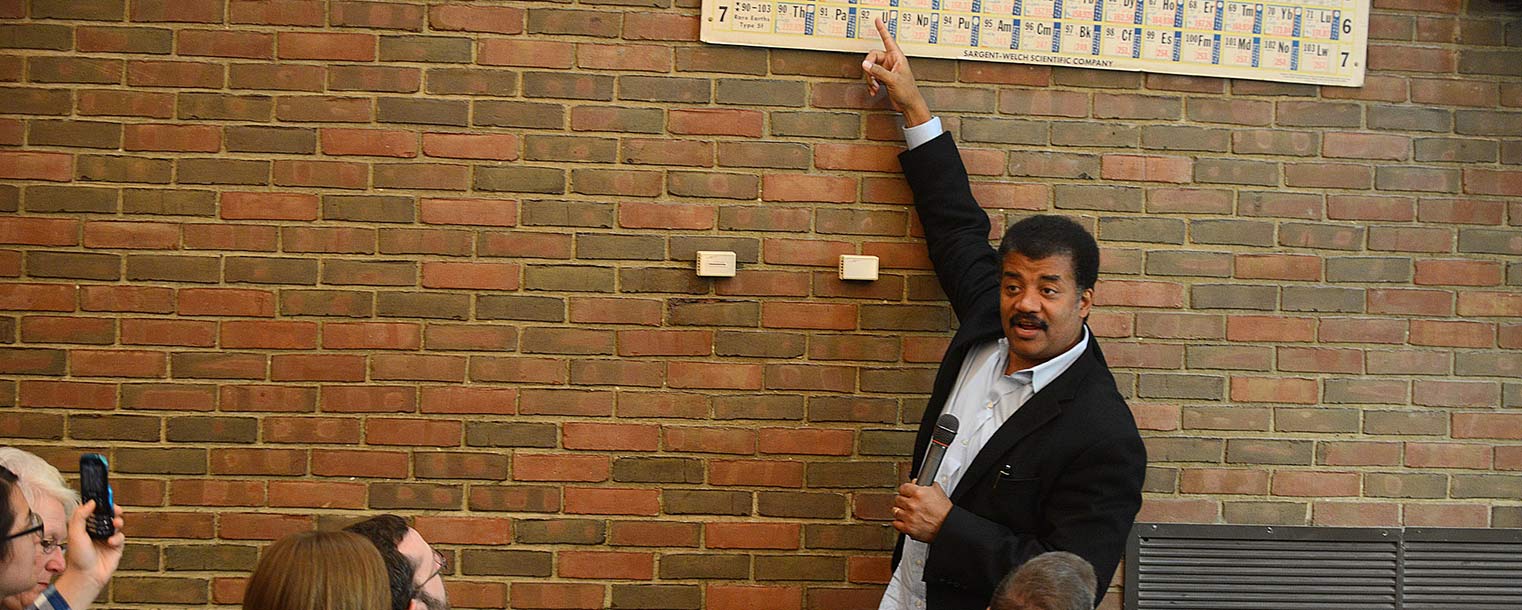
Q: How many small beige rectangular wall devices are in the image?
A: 2